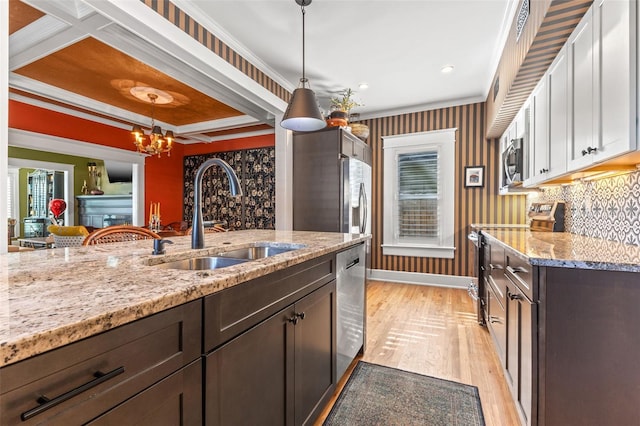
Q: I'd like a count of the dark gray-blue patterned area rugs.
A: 1